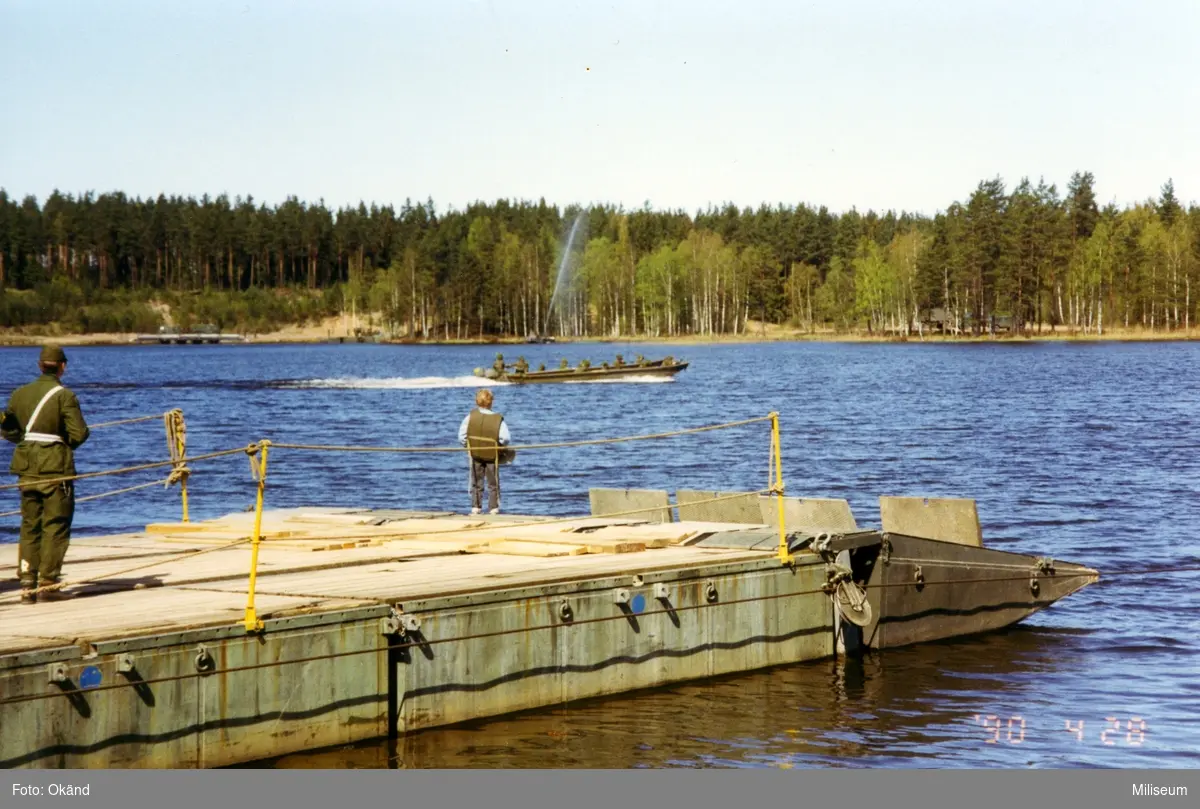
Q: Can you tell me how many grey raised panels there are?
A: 4